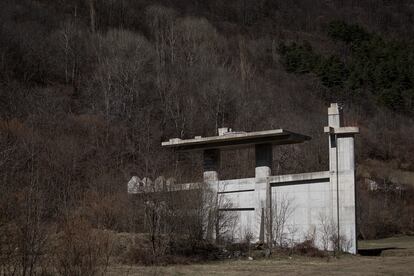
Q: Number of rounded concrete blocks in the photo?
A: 4